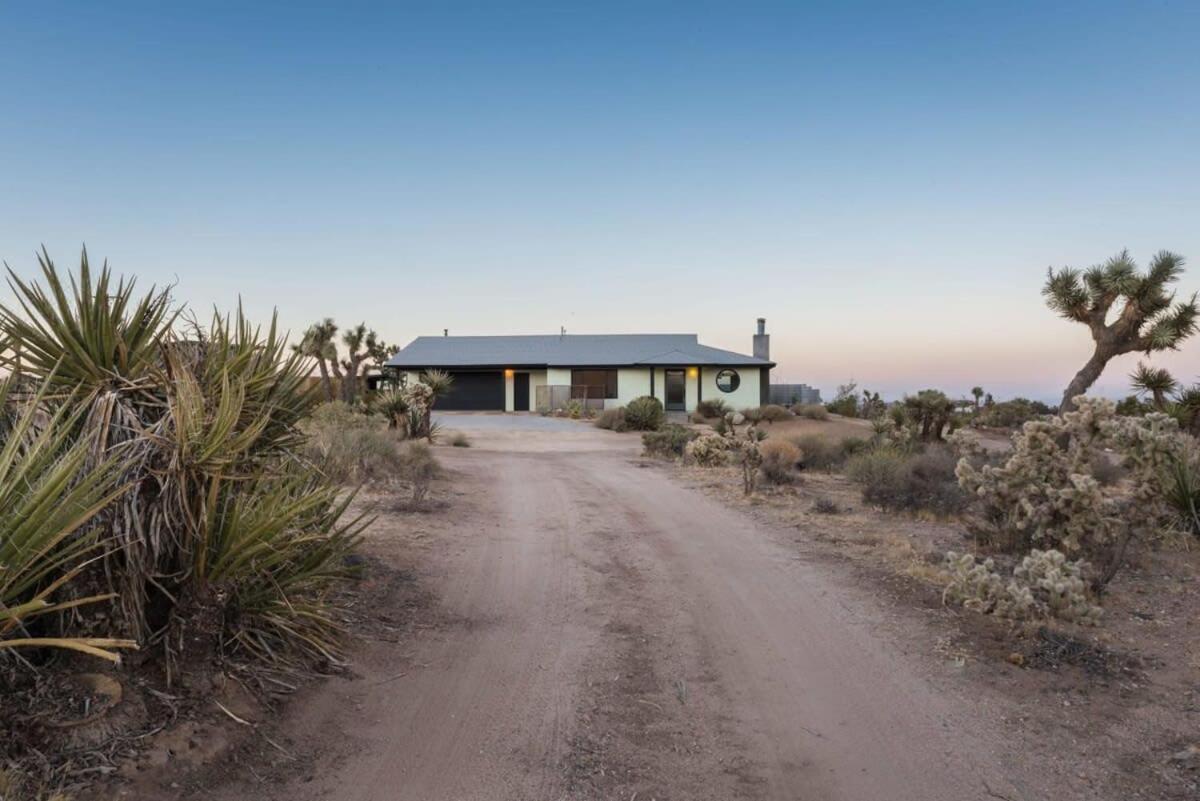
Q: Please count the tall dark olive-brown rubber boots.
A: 0